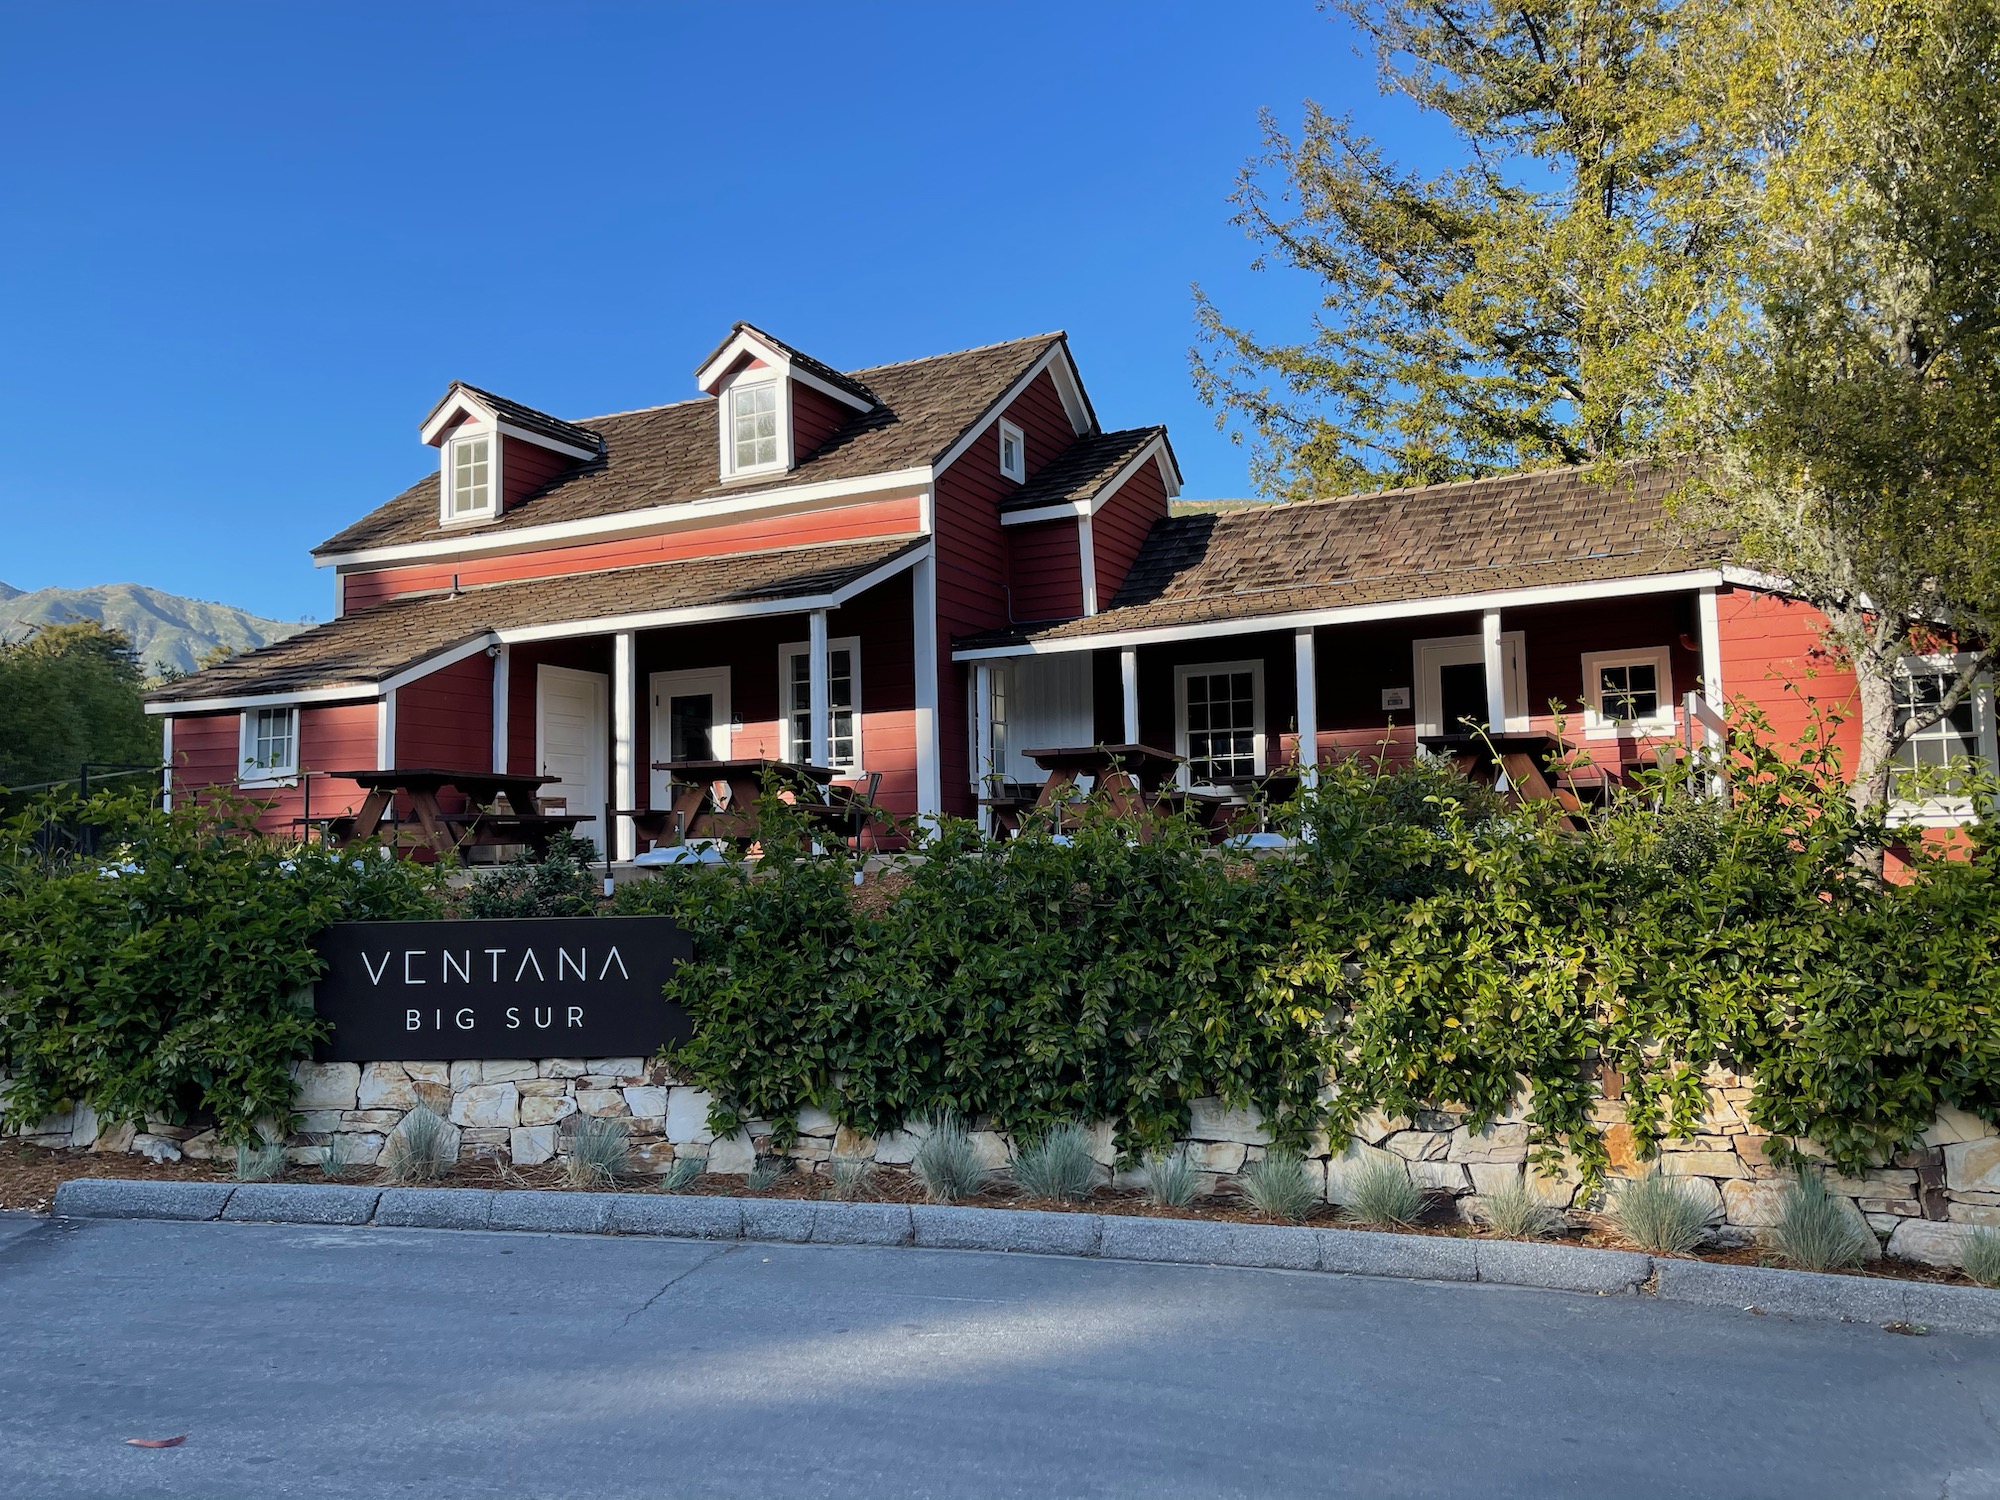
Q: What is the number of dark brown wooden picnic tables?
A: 4